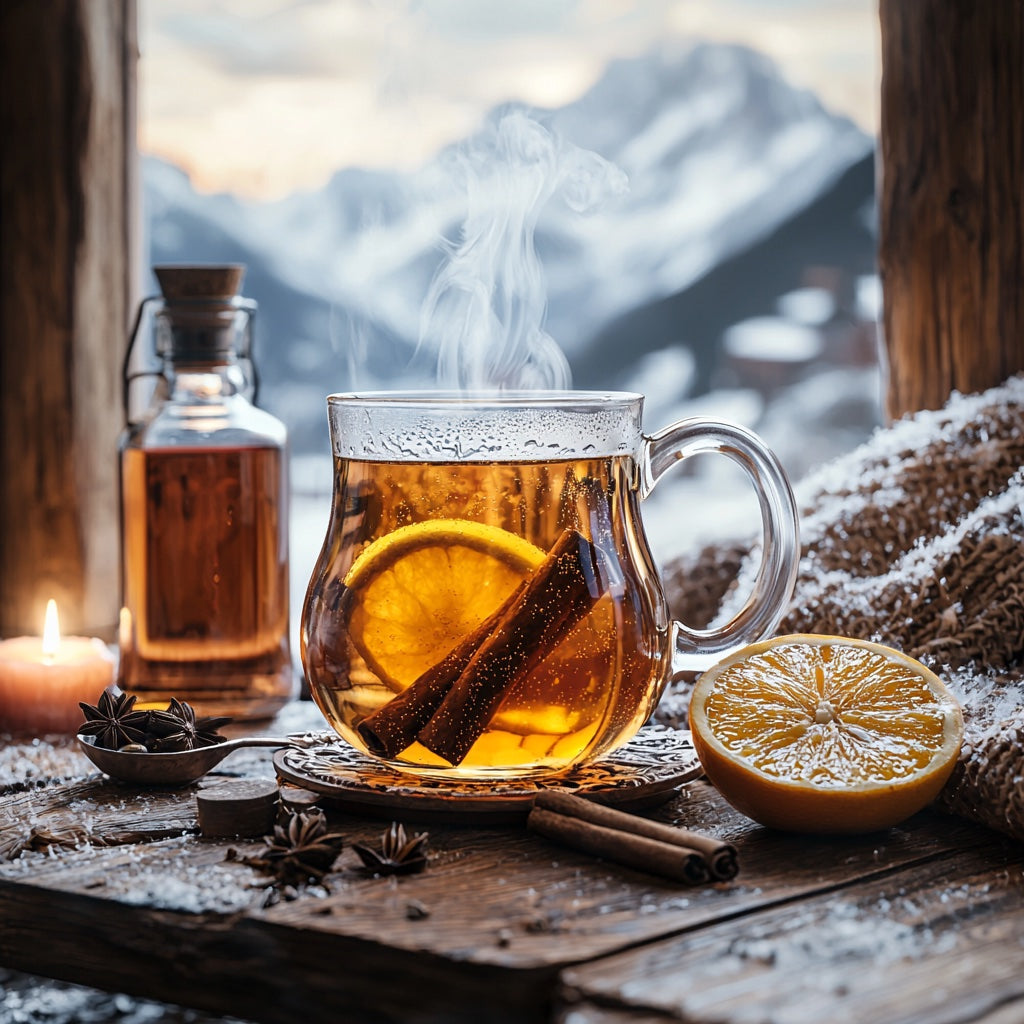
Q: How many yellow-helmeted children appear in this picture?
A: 0